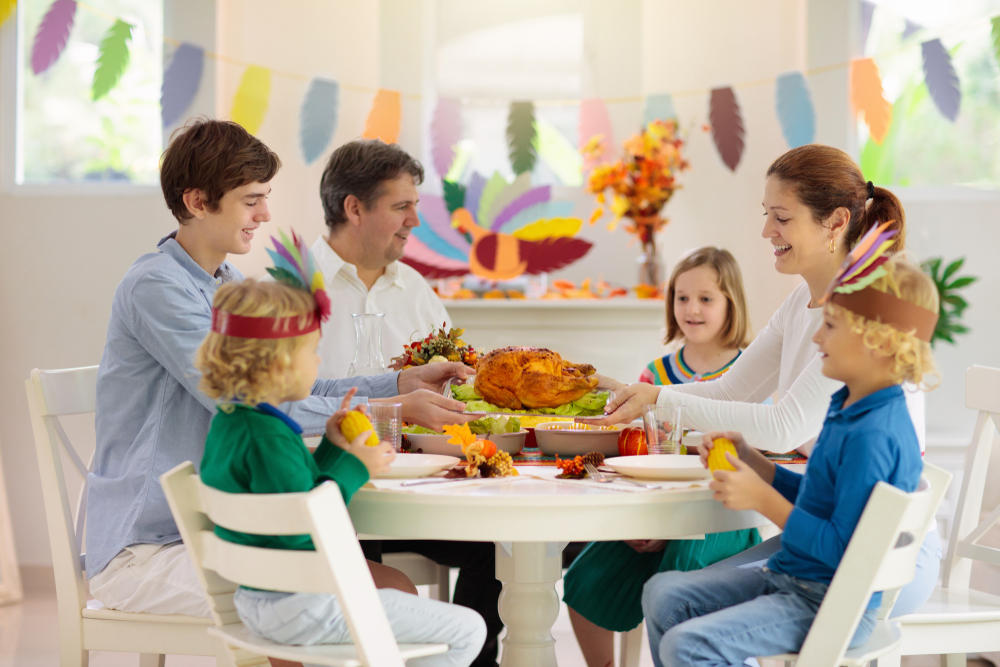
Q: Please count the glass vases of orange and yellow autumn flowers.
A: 1